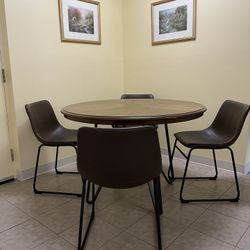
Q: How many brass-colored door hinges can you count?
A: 2